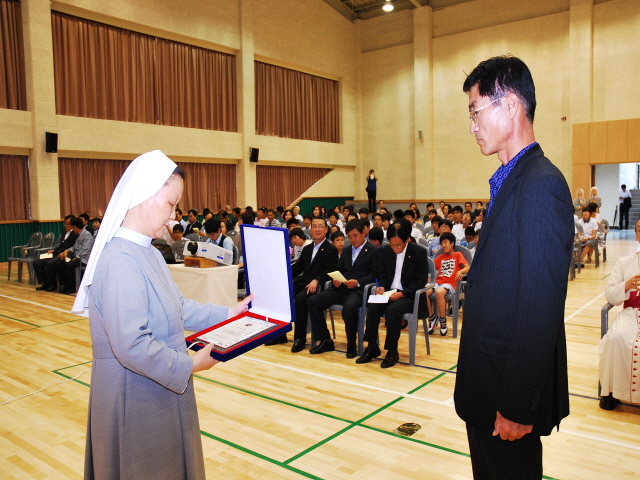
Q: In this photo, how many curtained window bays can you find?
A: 6